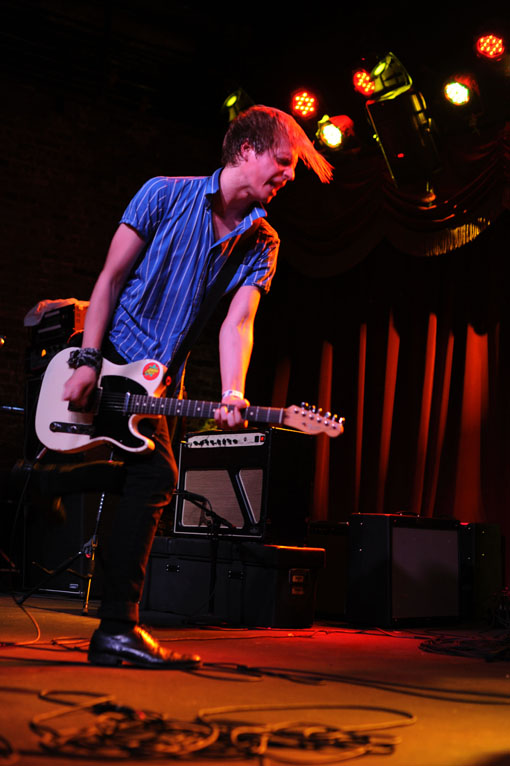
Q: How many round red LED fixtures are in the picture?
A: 3